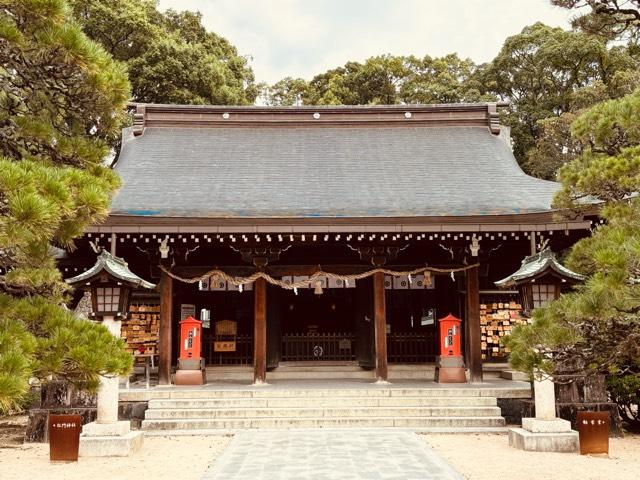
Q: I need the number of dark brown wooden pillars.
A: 4